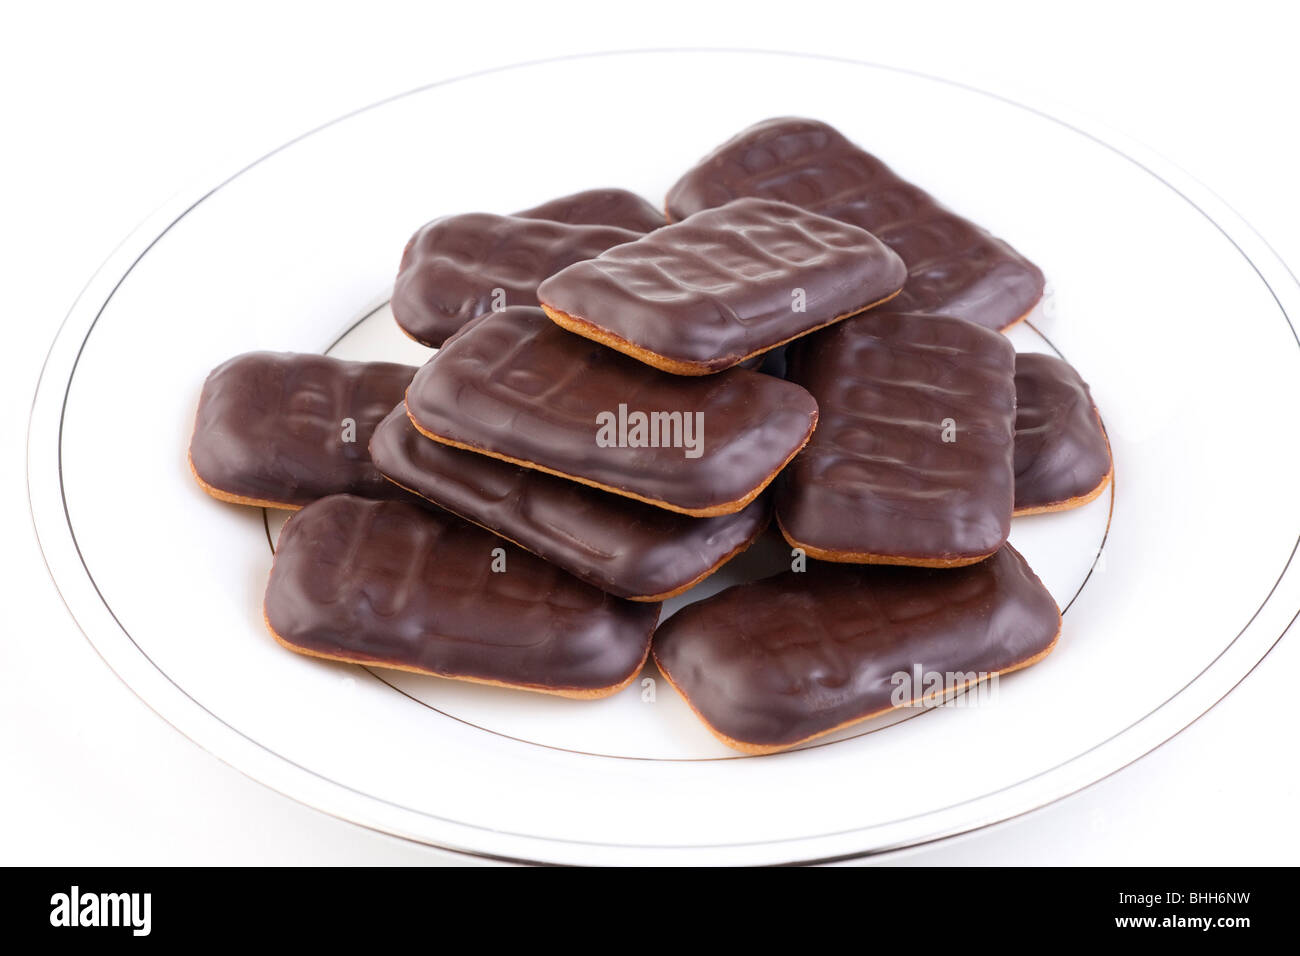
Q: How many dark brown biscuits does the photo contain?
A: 11